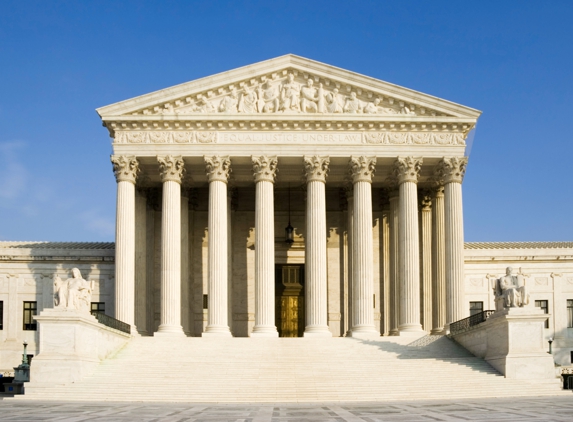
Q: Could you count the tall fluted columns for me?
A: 8